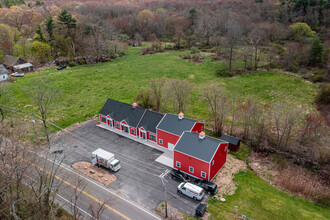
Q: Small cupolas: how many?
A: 3